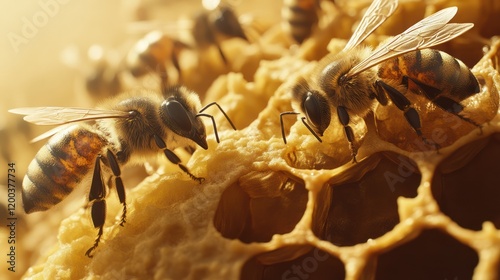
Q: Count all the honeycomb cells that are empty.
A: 5